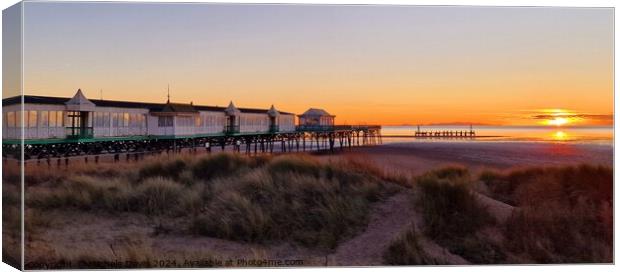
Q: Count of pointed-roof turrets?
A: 3